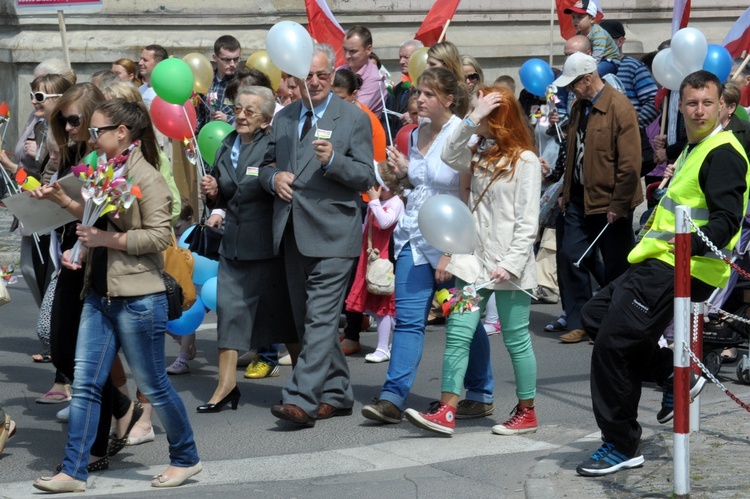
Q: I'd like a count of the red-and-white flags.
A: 5